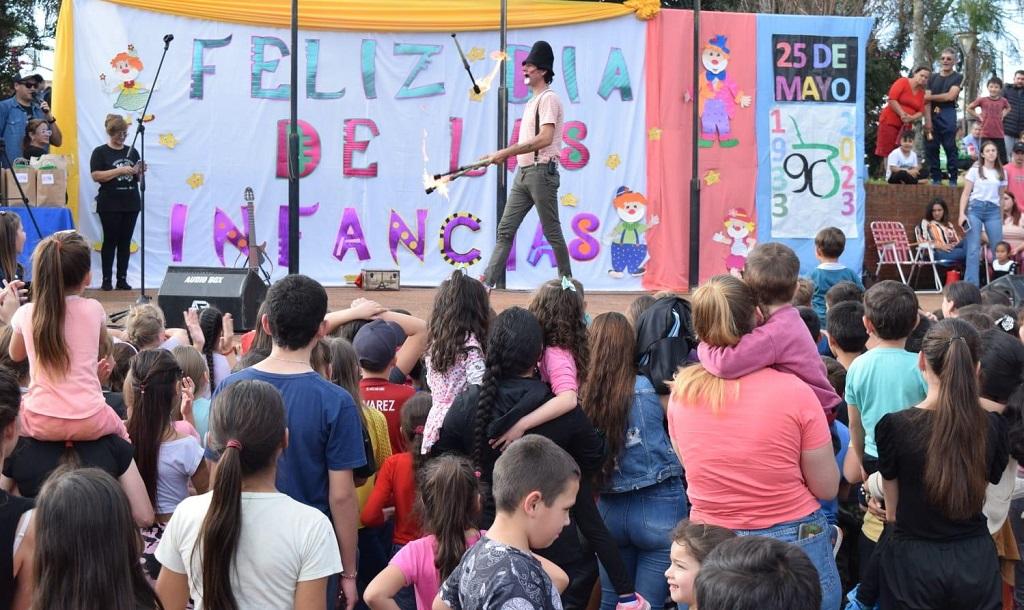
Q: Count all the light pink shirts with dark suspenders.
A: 1